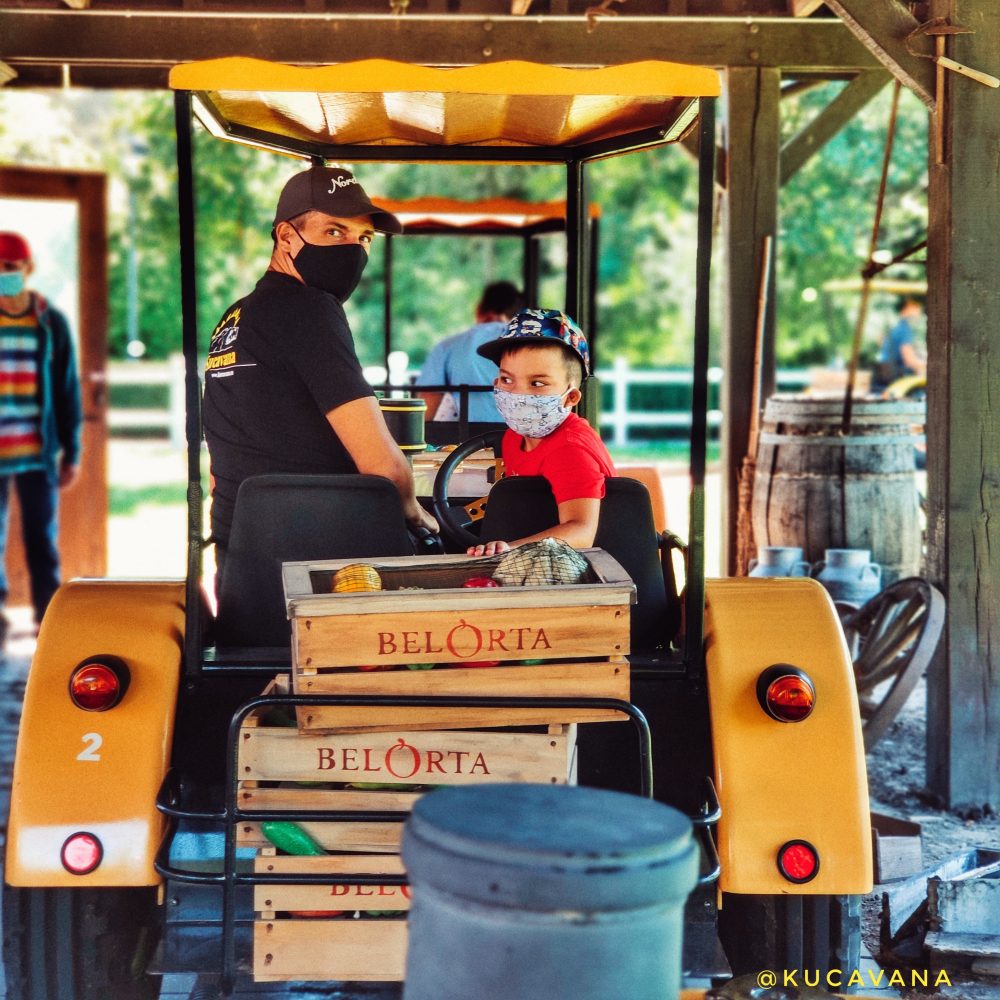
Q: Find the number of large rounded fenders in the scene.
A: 2